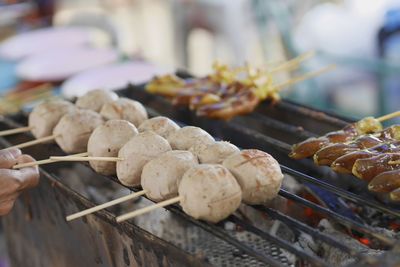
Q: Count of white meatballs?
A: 12